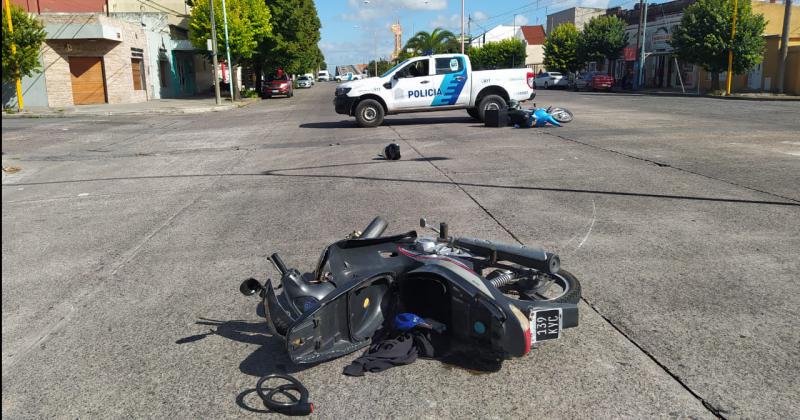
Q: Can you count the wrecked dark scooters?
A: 1